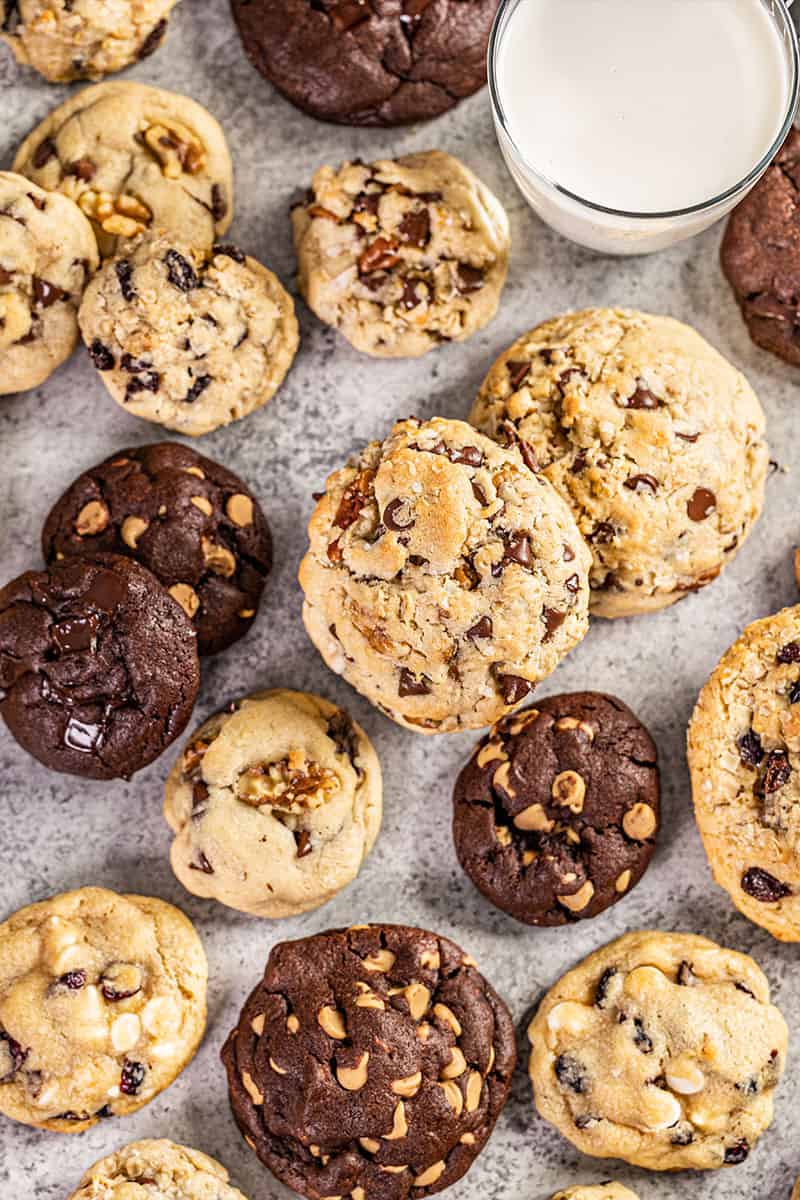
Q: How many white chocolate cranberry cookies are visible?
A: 2